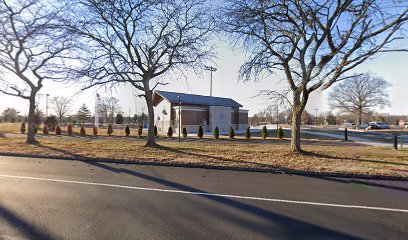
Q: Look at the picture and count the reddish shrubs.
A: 5